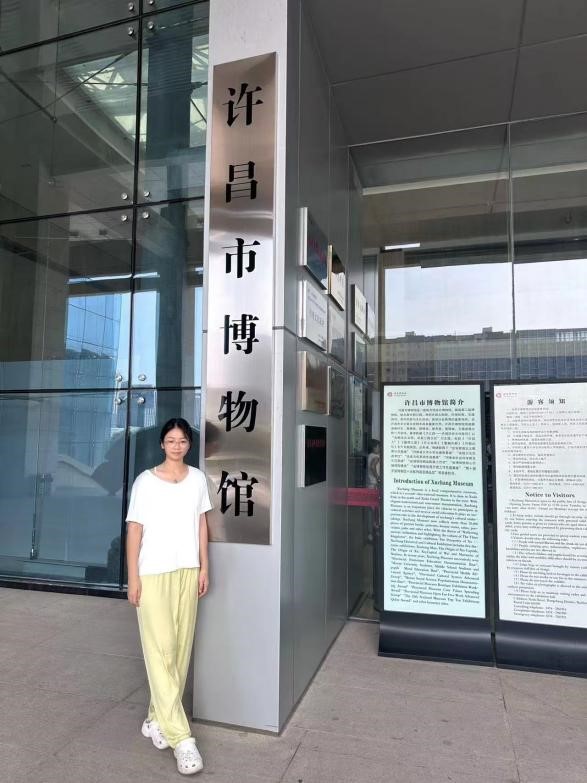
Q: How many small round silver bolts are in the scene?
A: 12